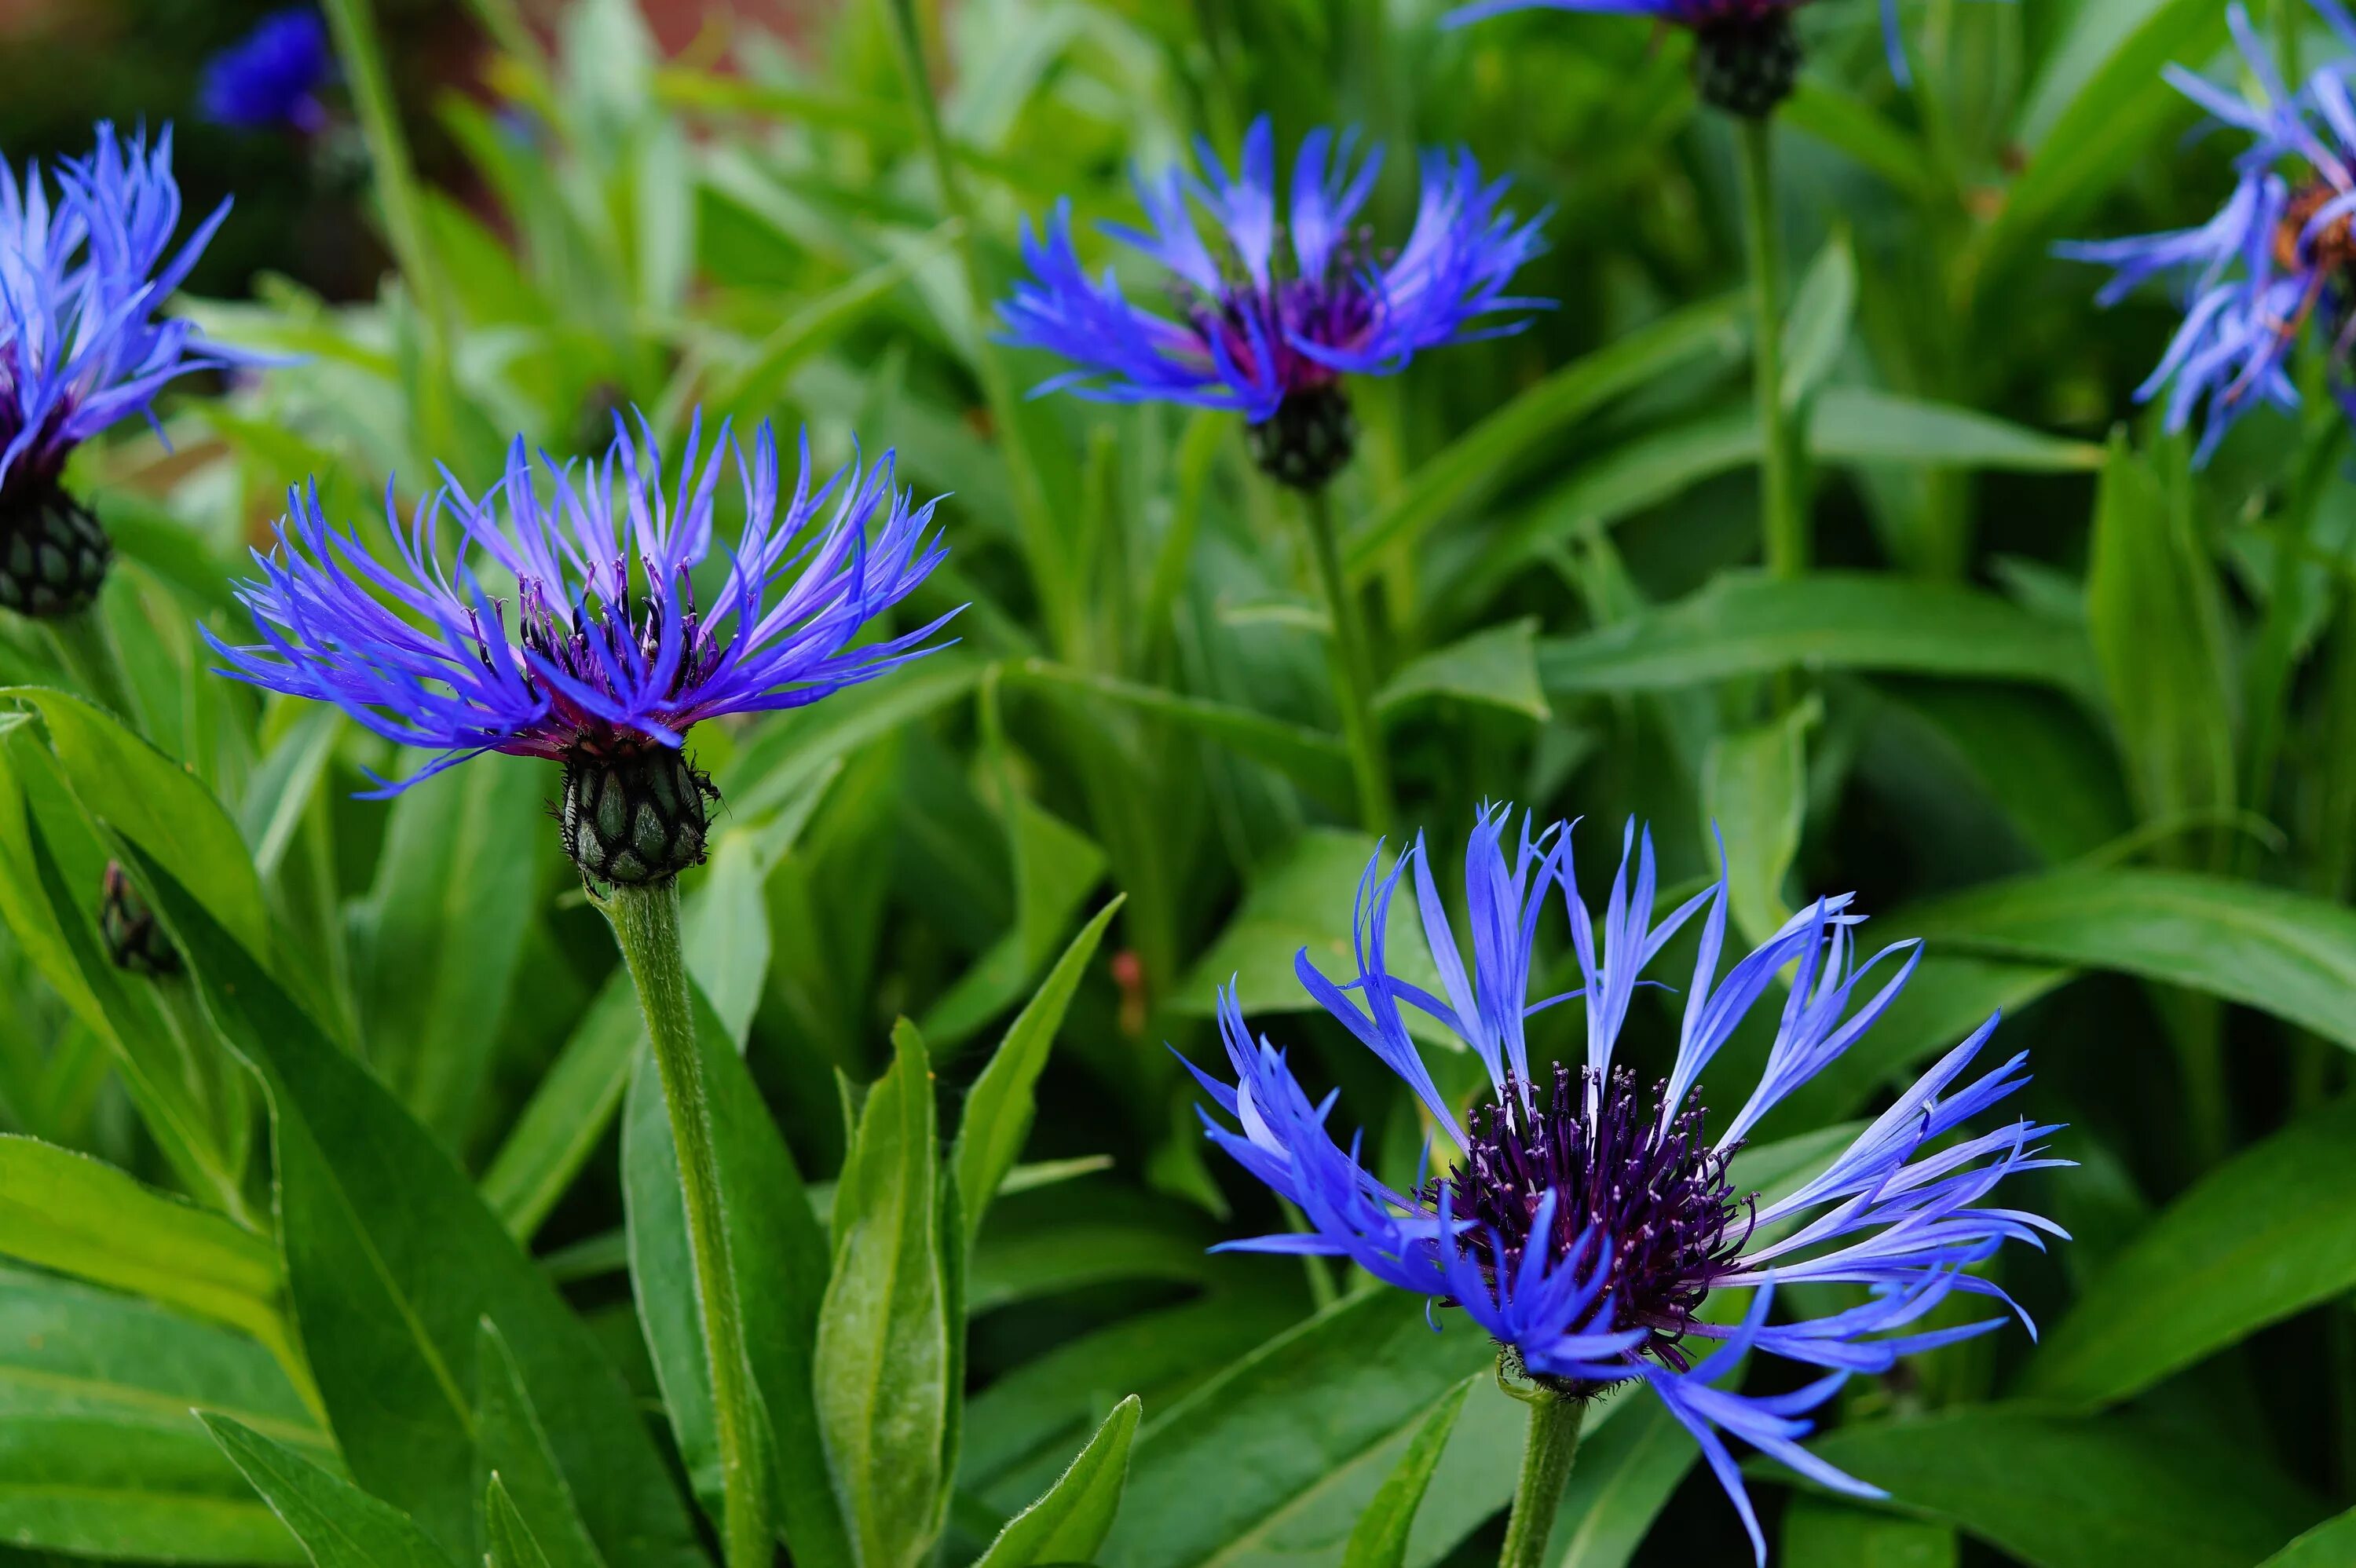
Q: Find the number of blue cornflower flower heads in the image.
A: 7